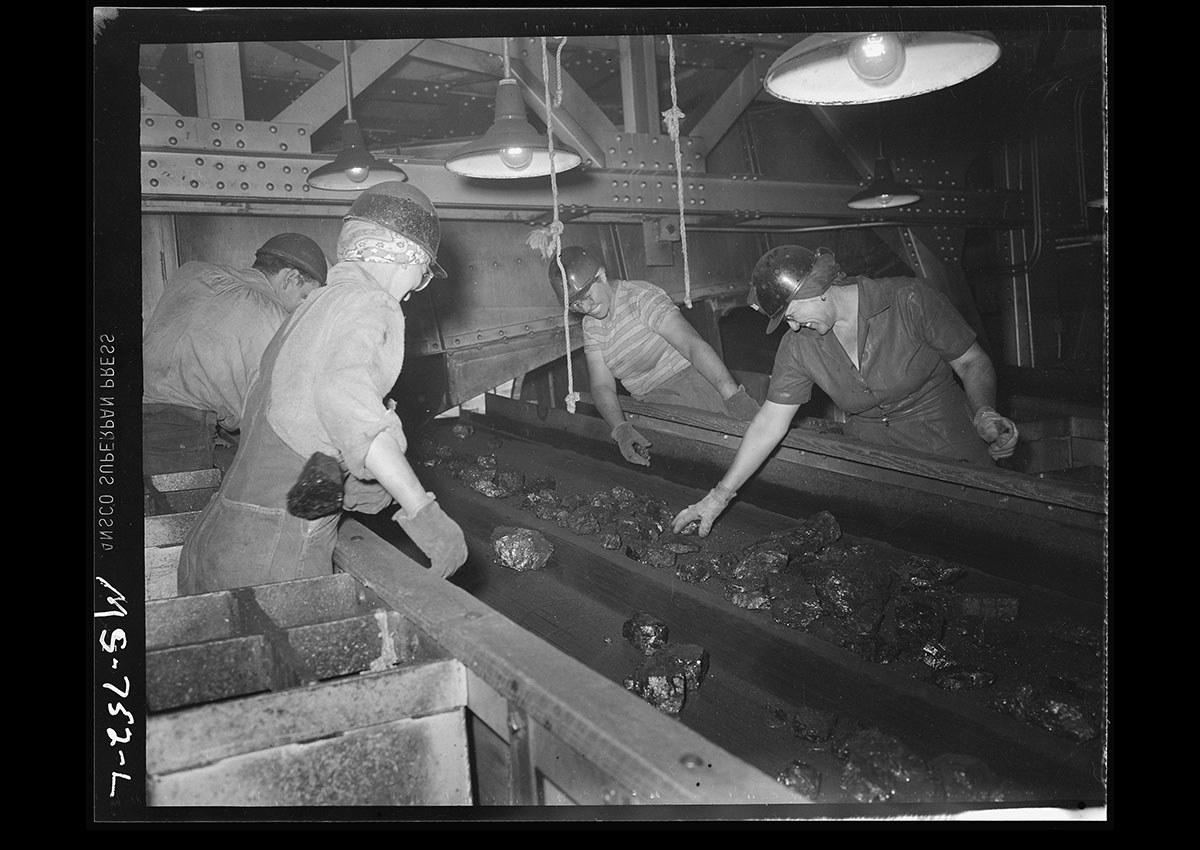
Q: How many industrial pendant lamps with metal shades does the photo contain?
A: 4